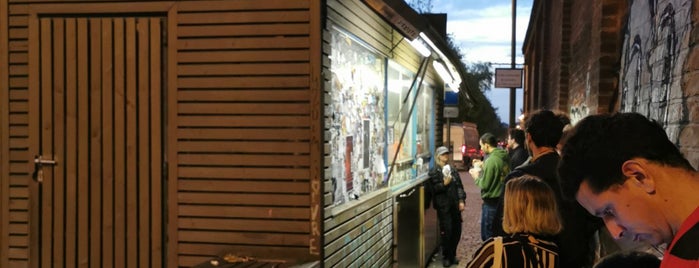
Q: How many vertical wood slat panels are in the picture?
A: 10